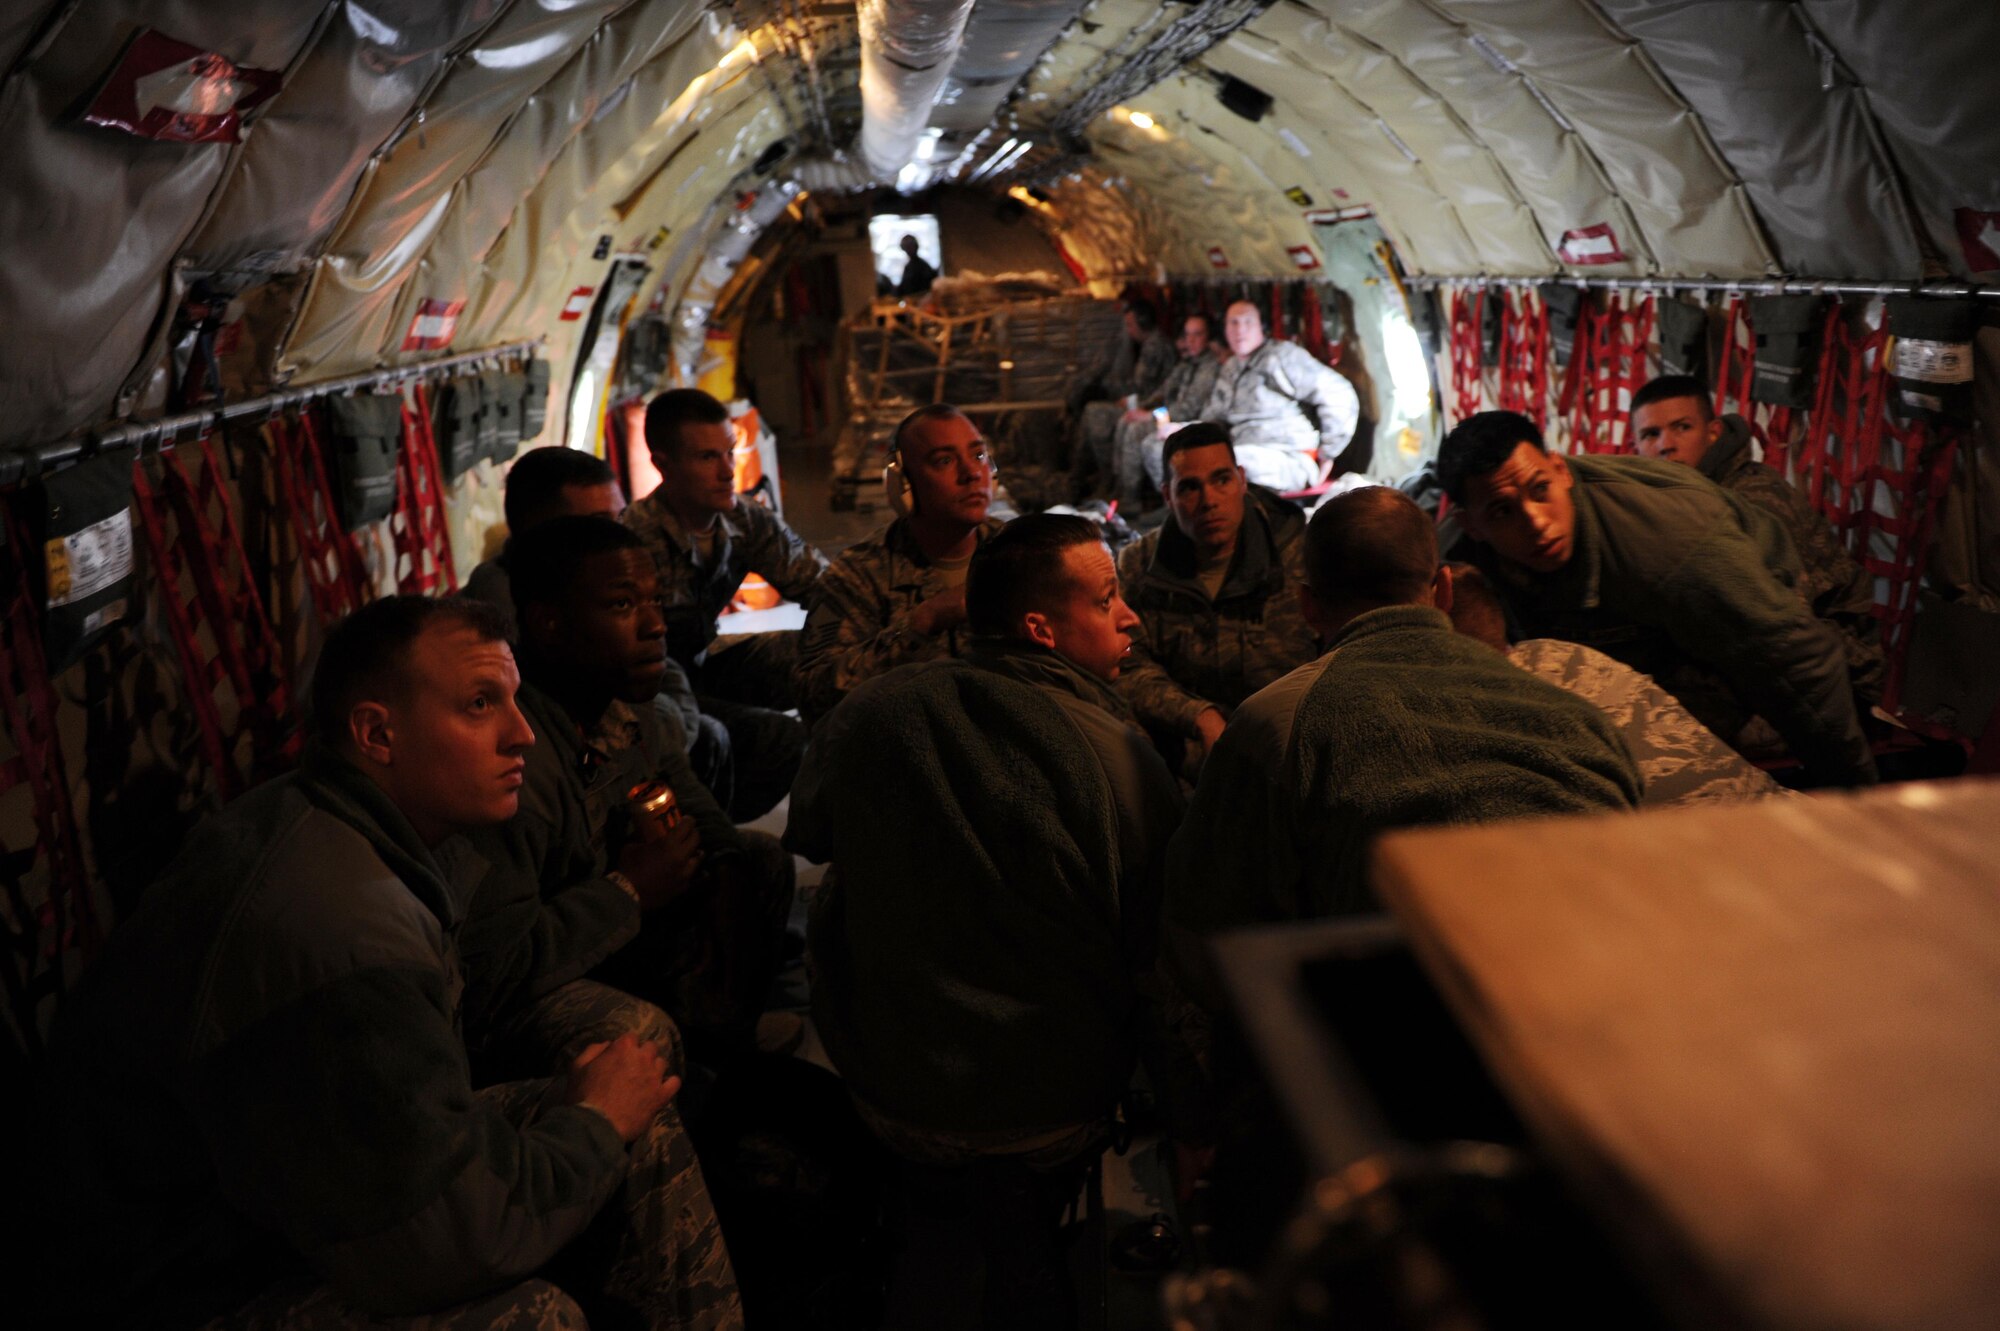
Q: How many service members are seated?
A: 14